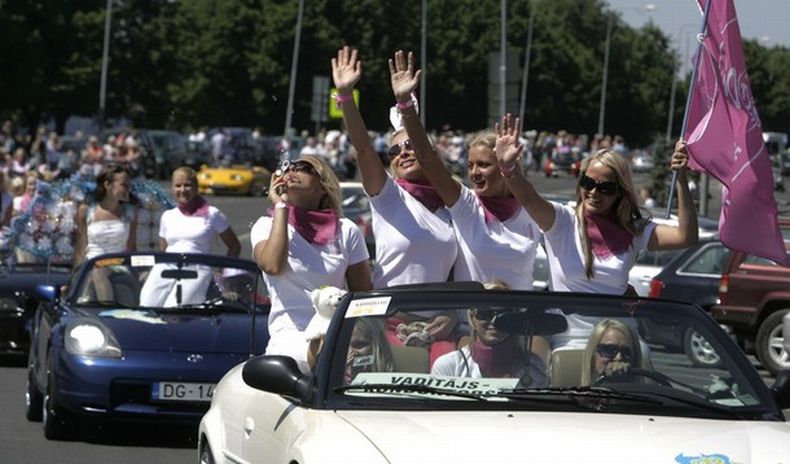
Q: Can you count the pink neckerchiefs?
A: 6